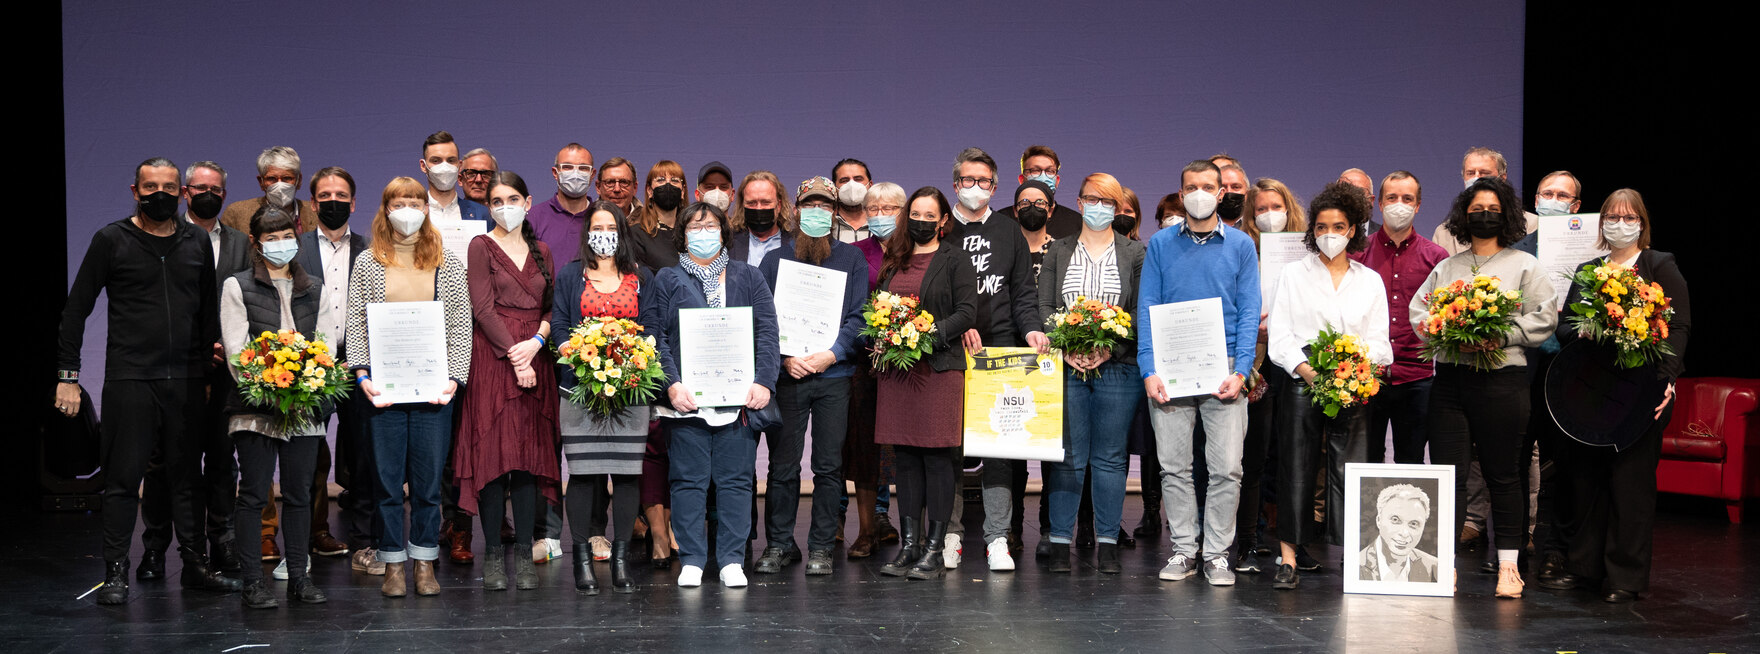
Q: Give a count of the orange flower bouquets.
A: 7